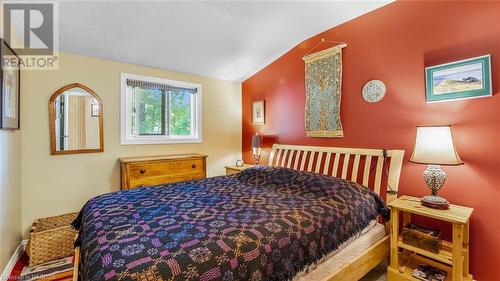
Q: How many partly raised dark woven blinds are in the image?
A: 1